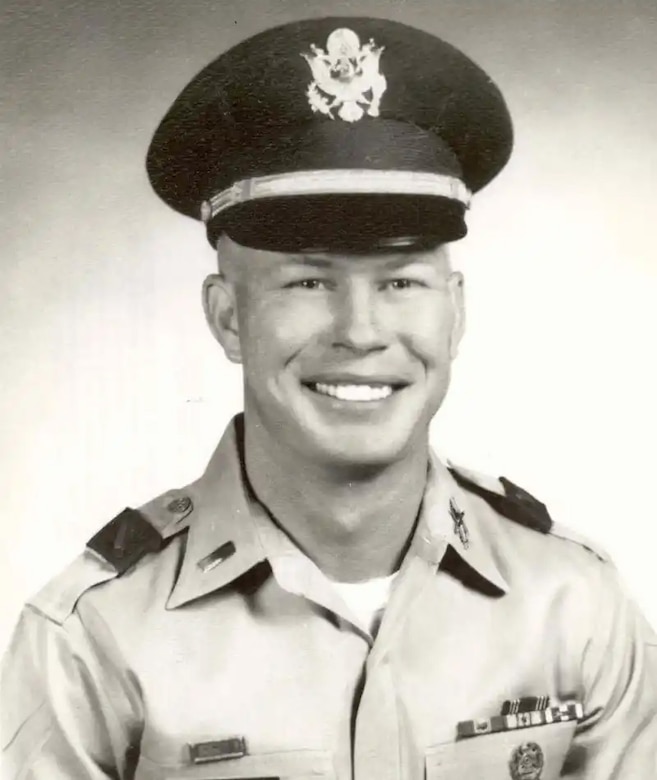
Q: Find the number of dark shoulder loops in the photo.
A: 2